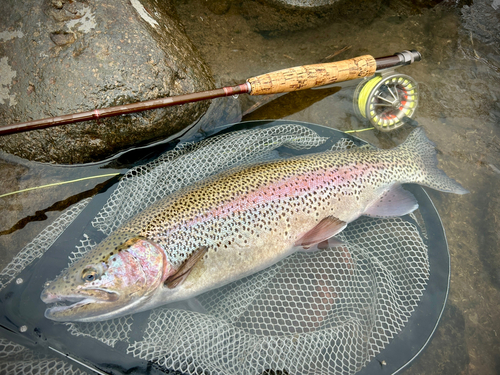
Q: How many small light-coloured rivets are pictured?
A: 2